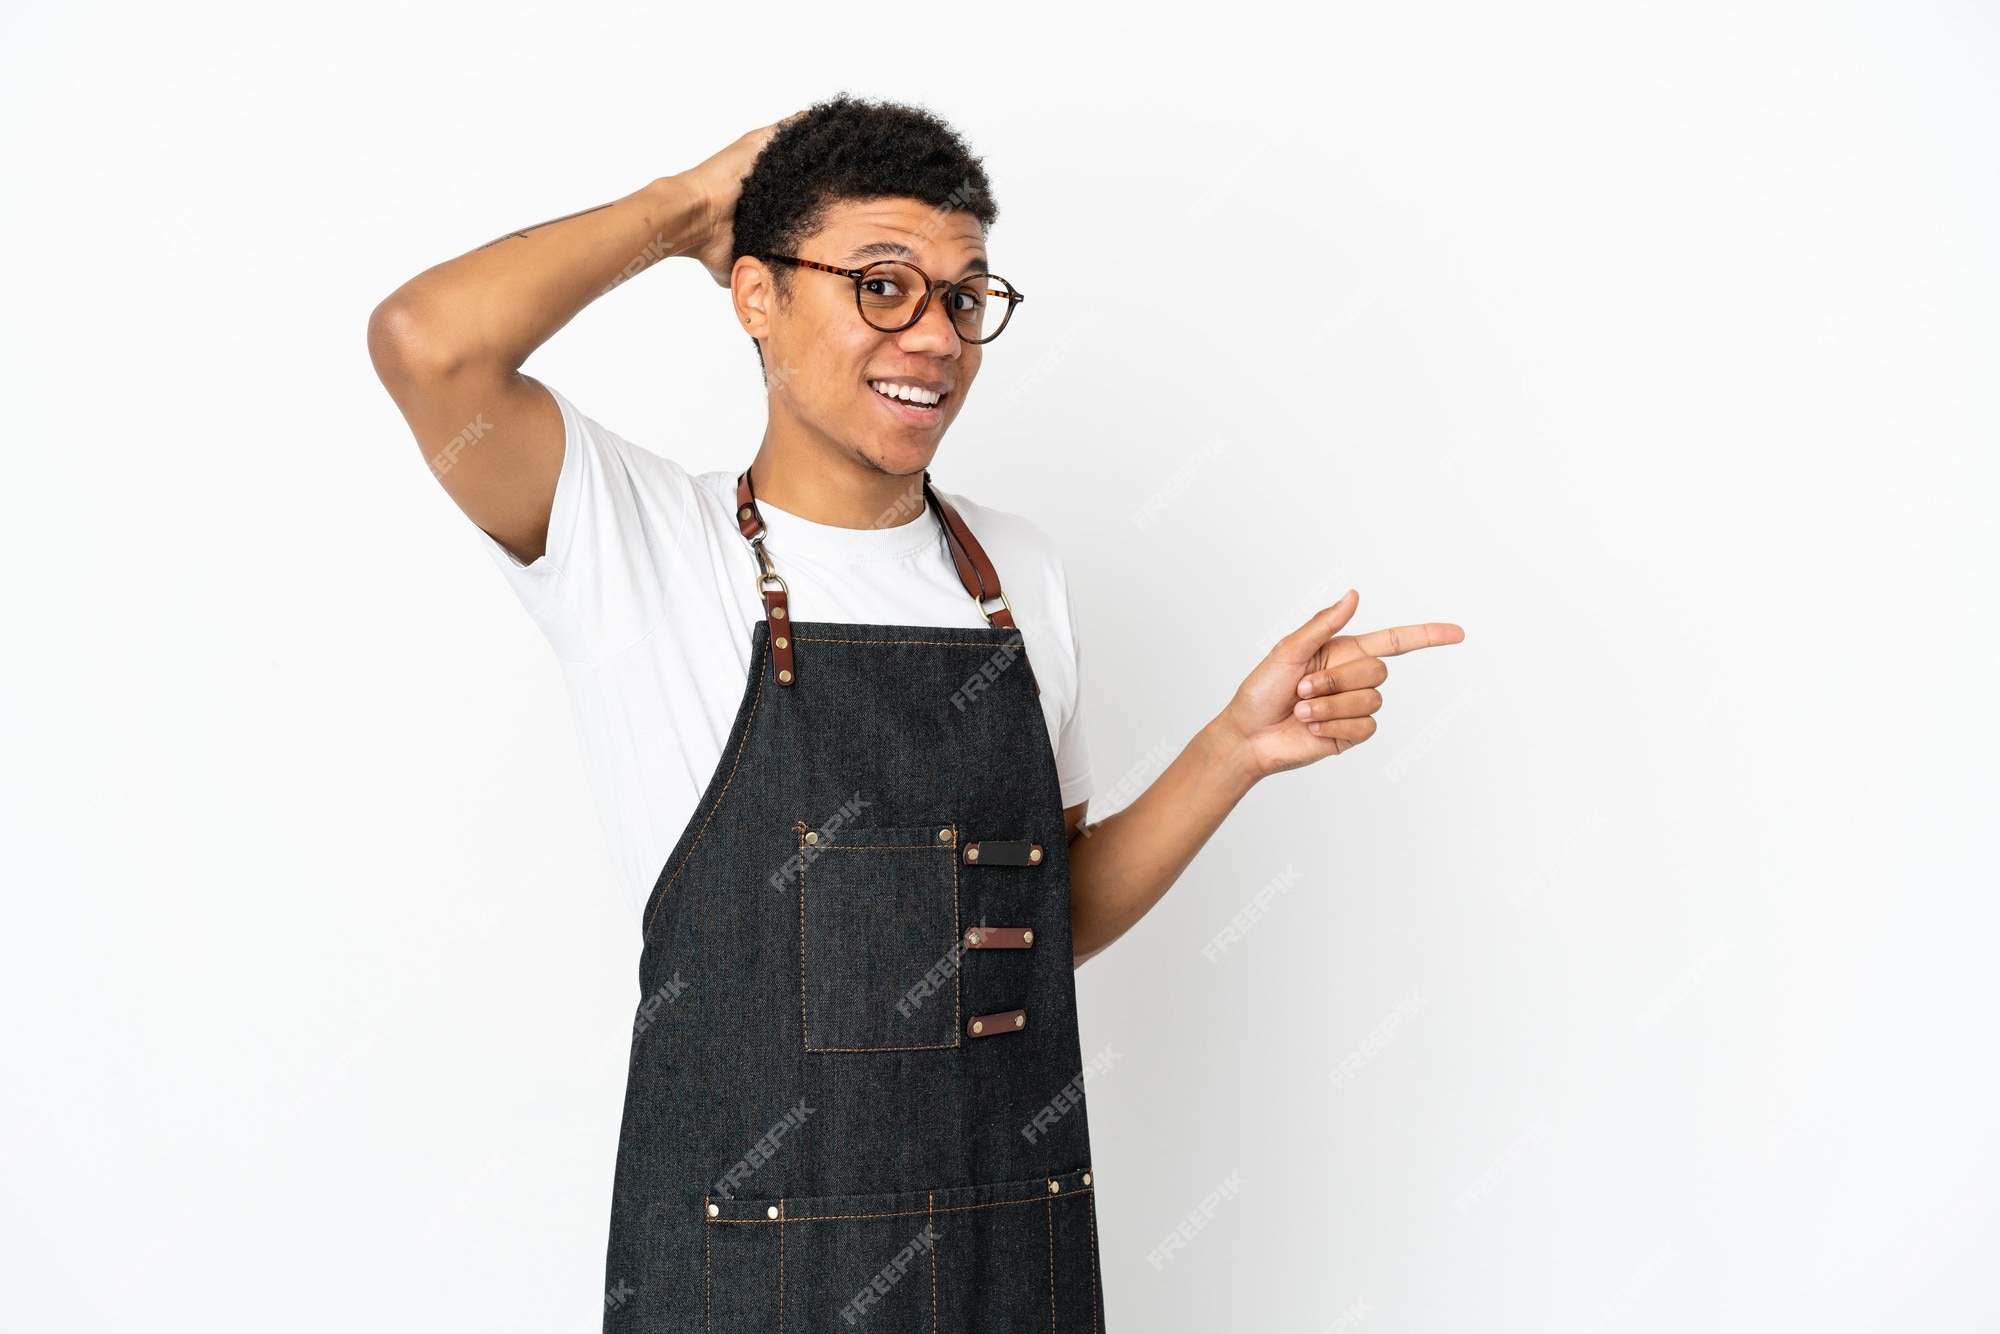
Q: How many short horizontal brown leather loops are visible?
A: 3